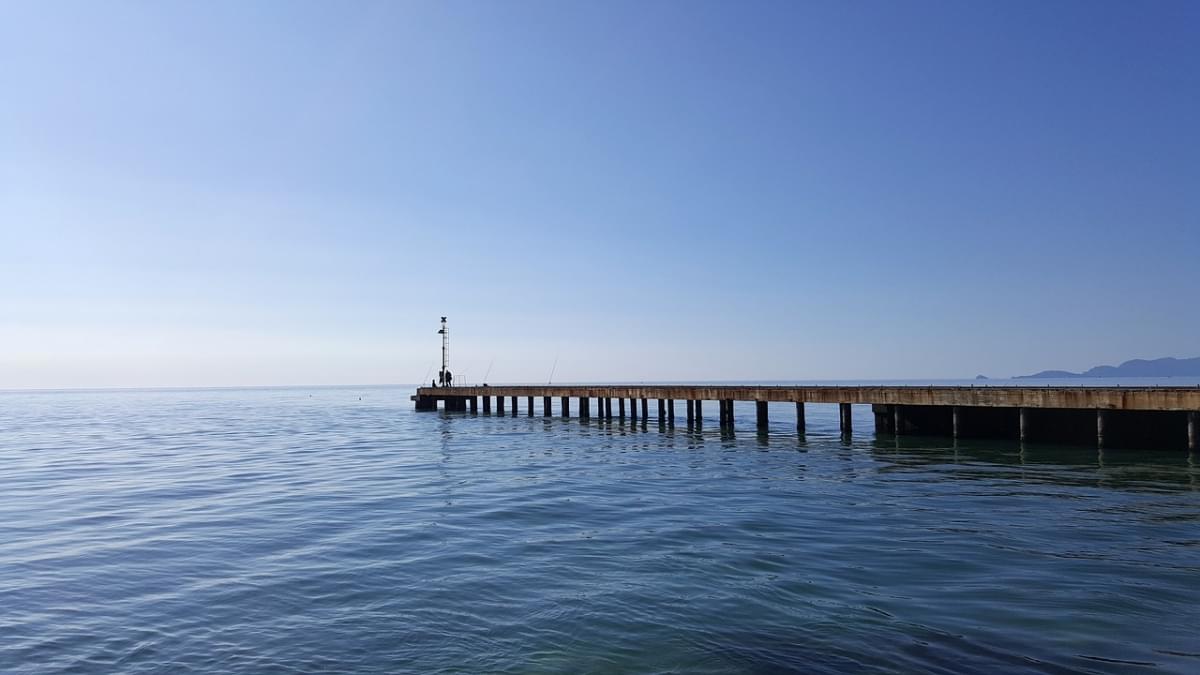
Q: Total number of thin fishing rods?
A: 3